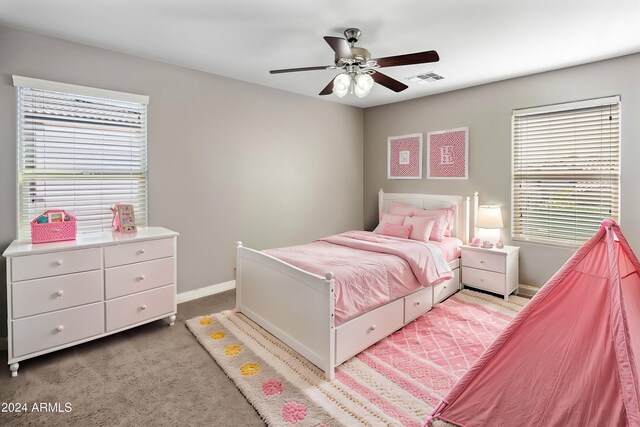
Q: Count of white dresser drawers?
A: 6